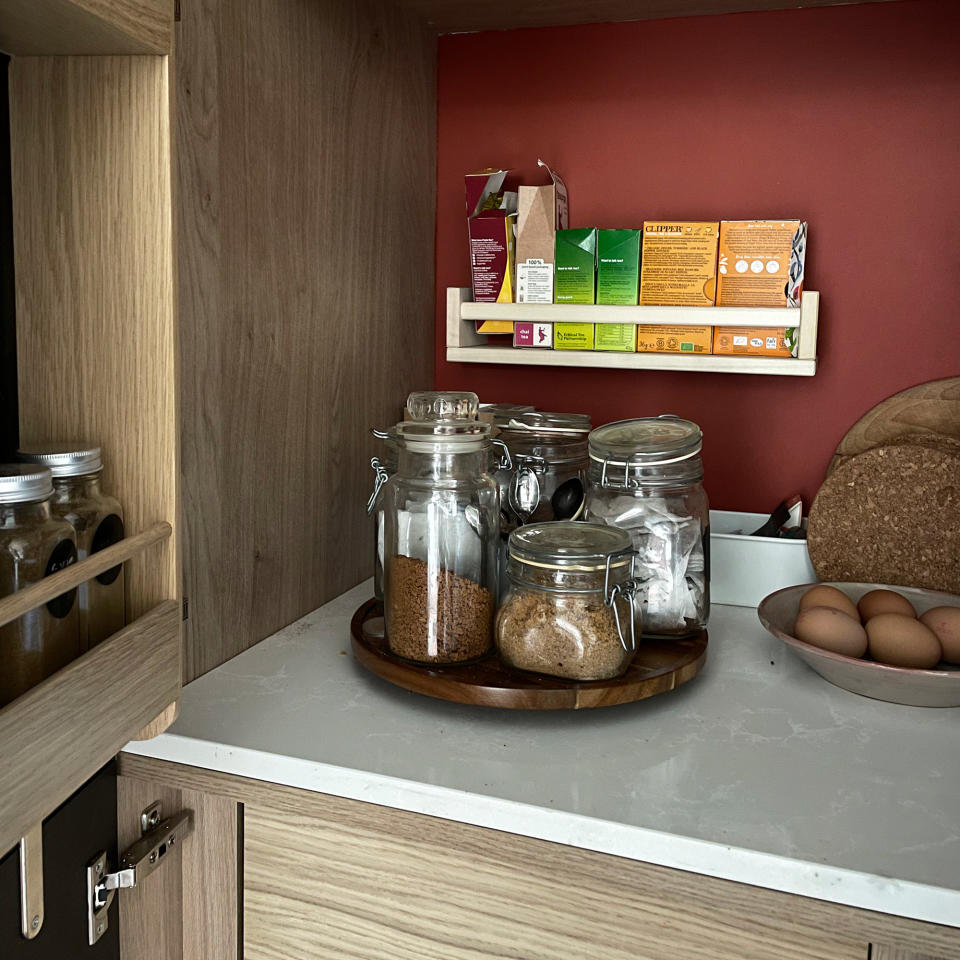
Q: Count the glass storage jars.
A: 7